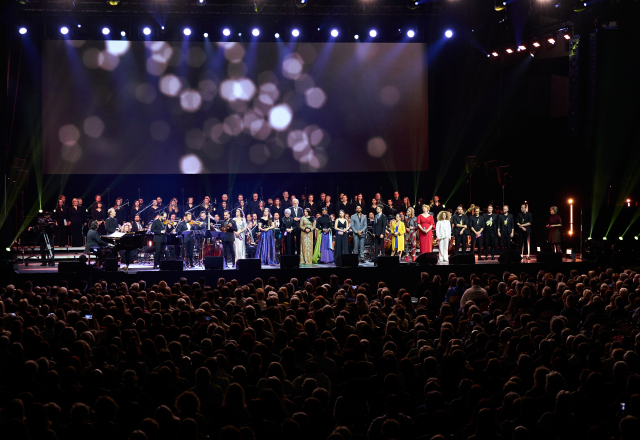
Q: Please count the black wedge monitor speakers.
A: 12